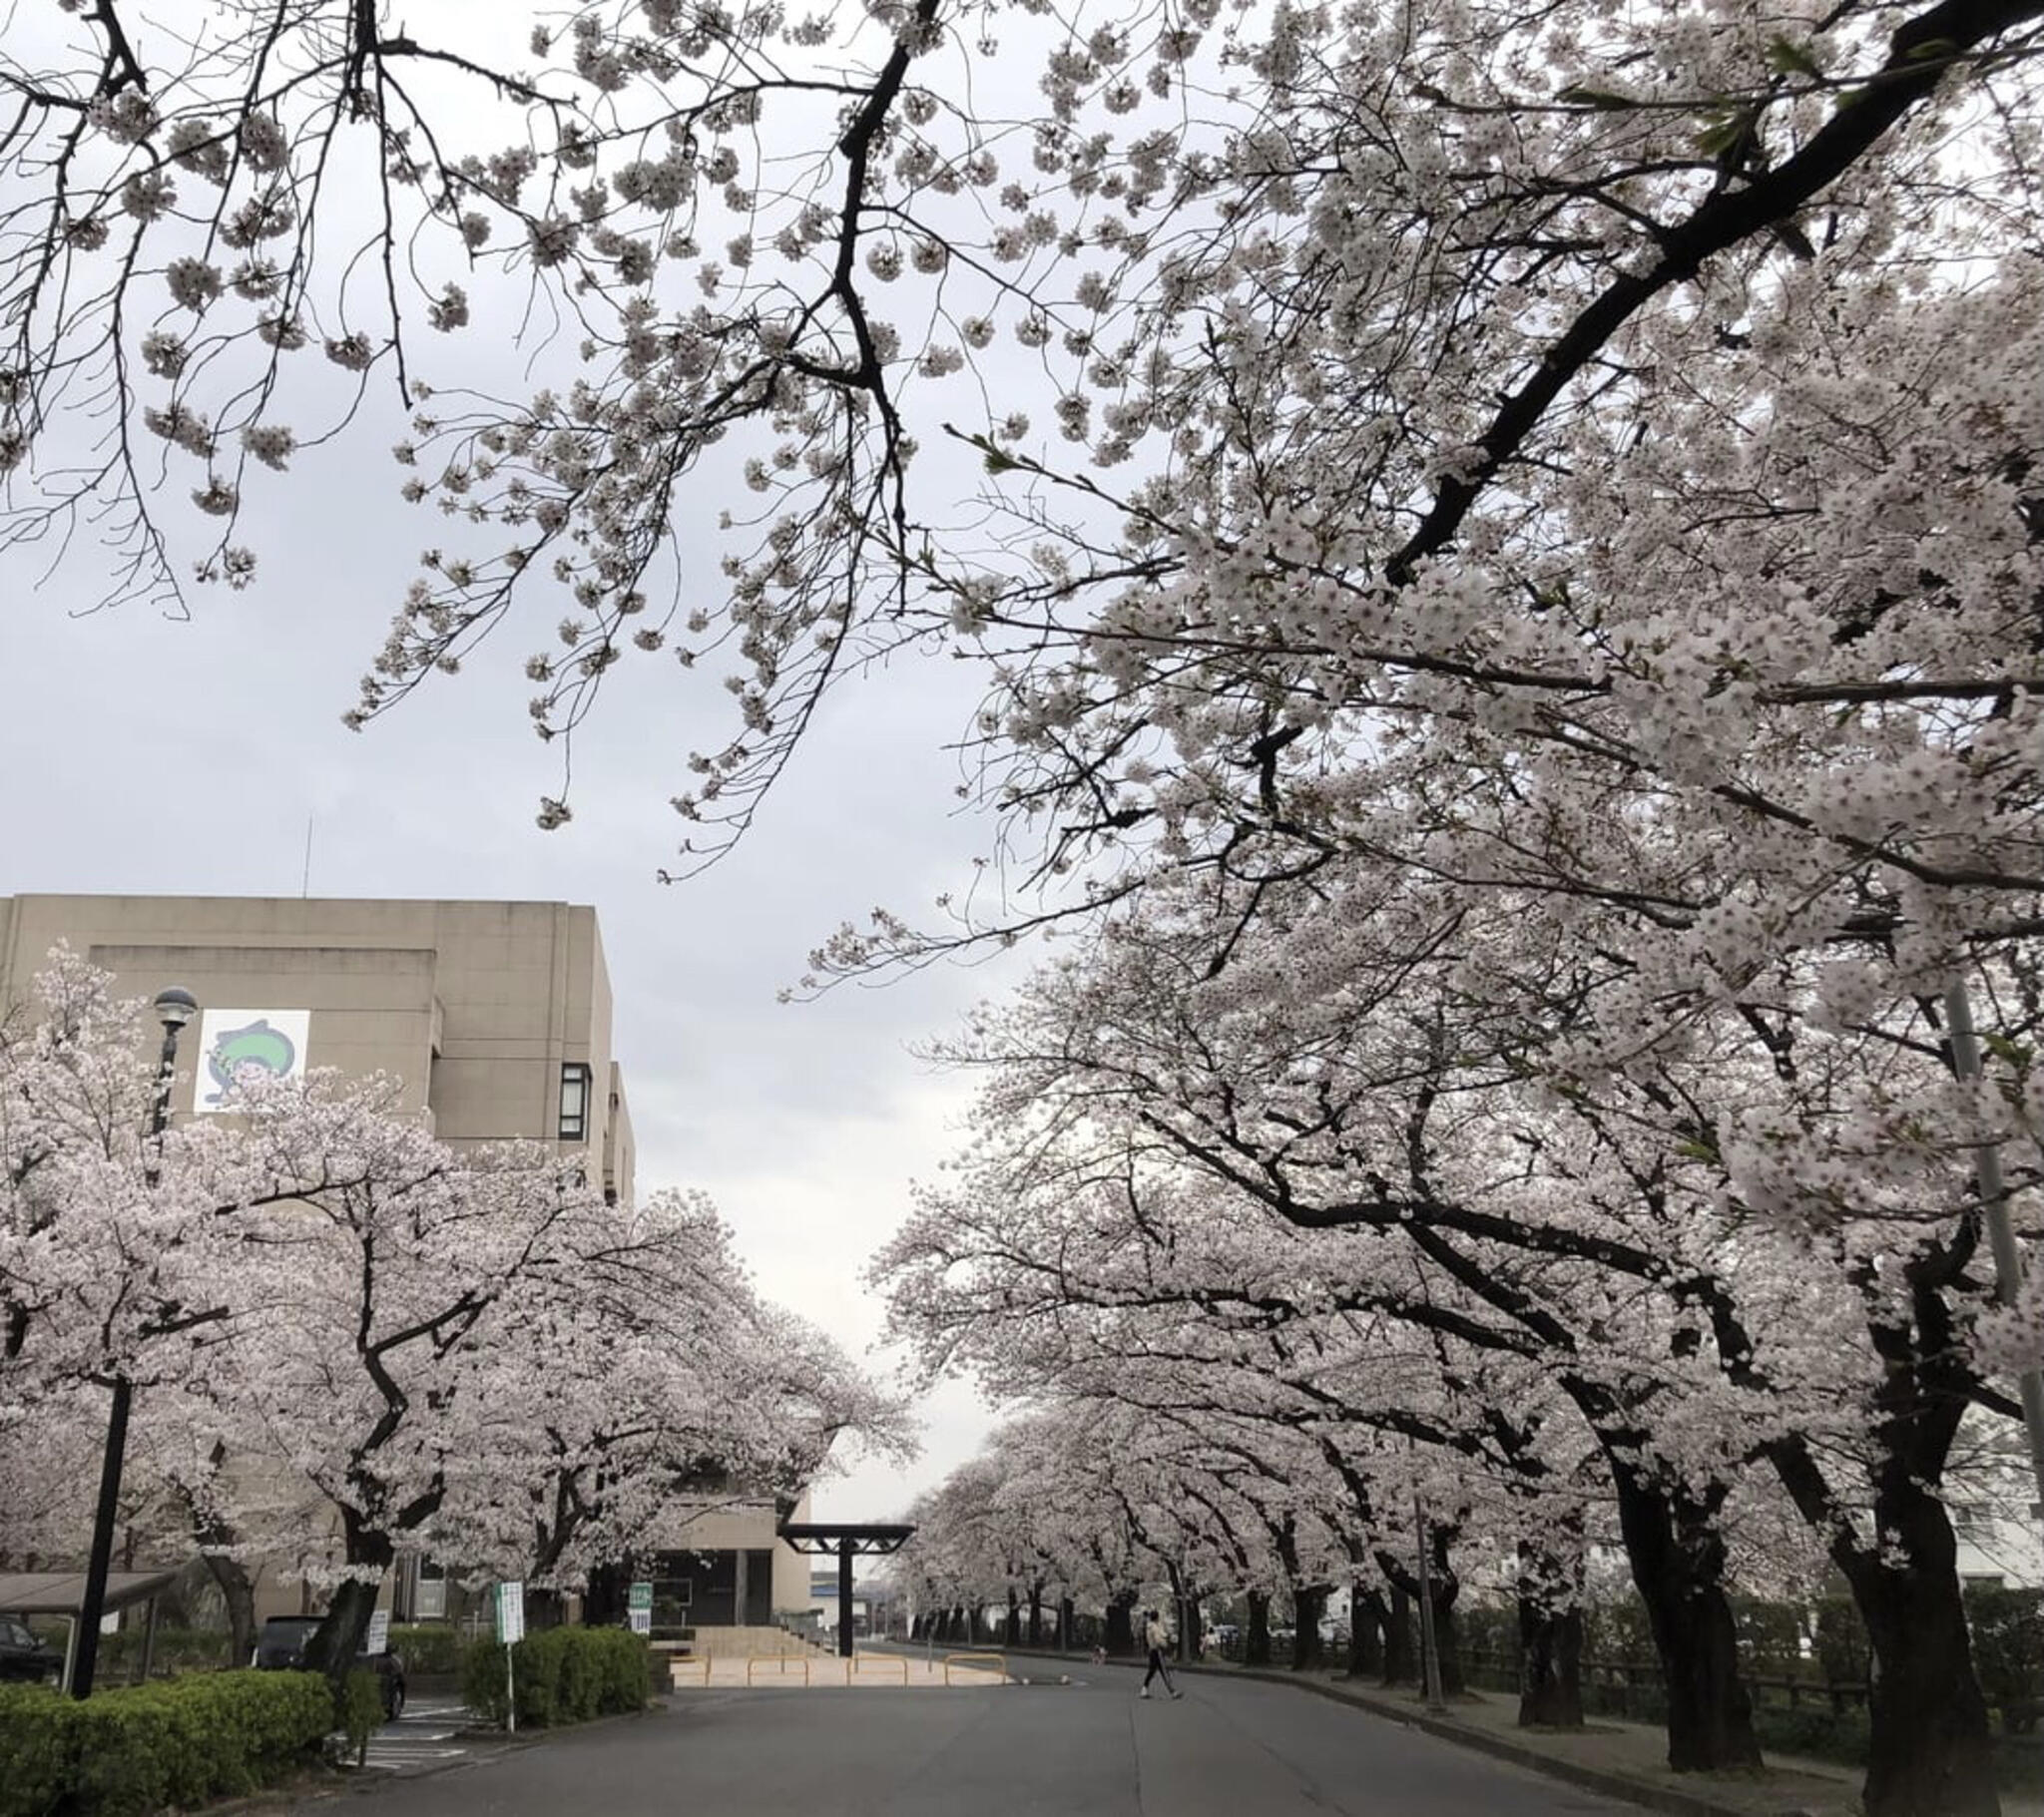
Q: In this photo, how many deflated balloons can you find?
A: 0